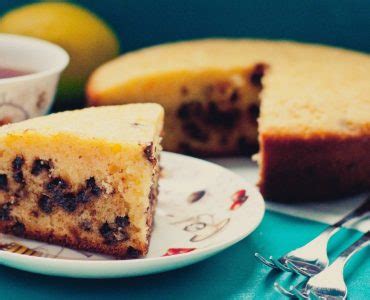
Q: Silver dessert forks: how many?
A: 2